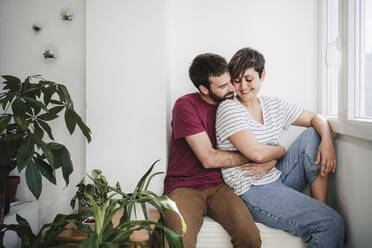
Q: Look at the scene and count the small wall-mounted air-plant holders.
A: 3